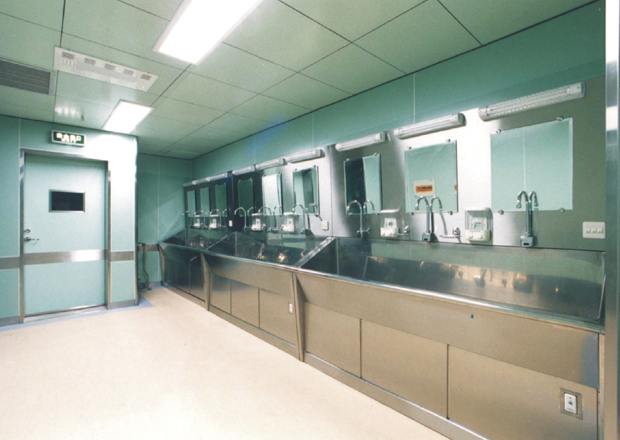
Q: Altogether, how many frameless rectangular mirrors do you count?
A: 9